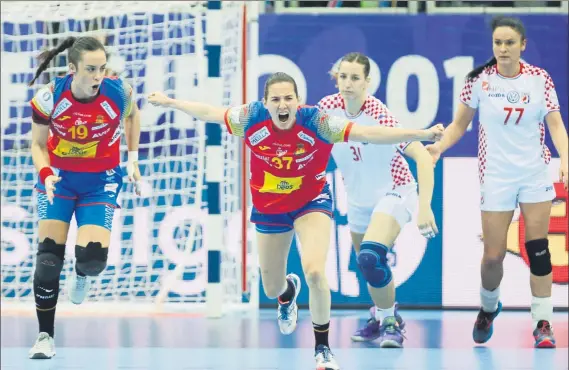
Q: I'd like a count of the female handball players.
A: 4